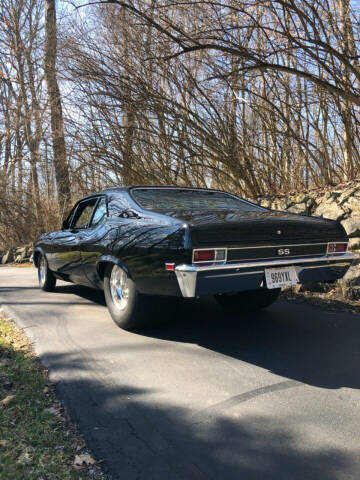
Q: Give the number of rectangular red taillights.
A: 2